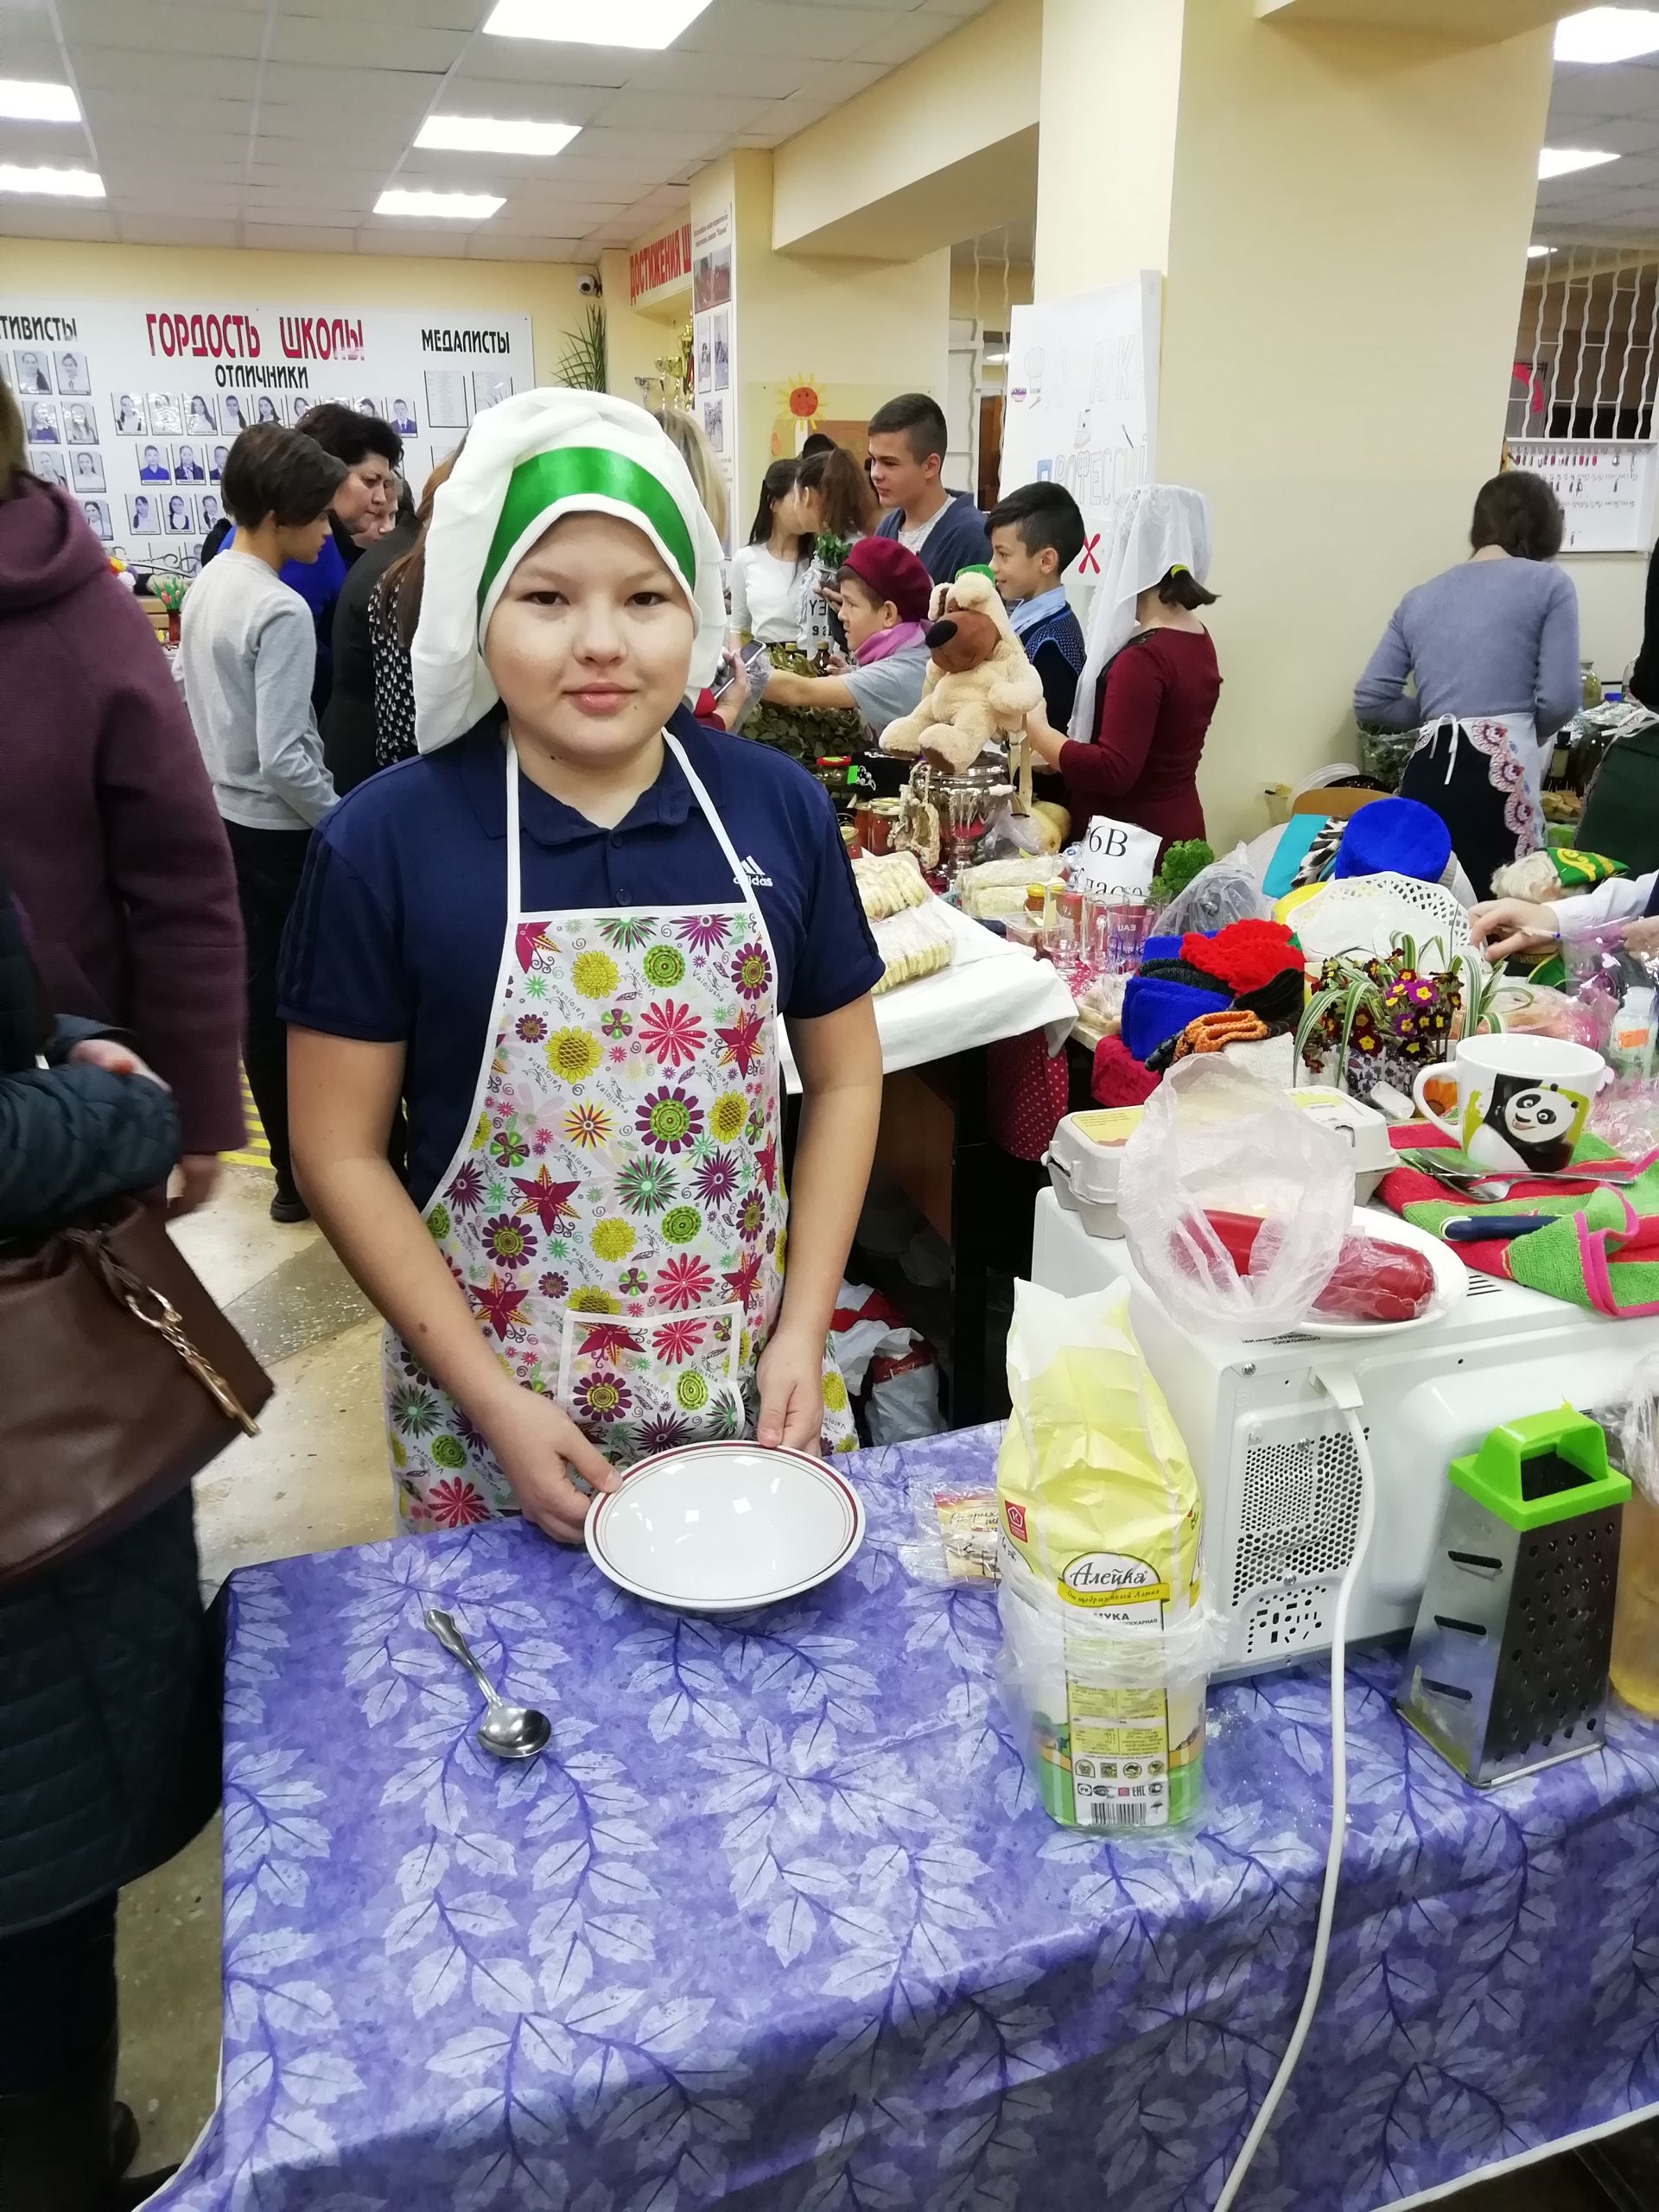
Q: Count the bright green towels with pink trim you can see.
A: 1